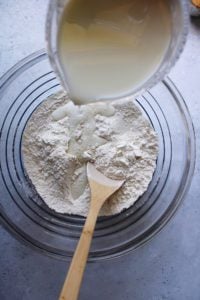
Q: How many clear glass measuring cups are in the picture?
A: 1